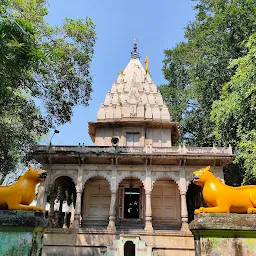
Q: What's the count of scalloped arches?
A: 5